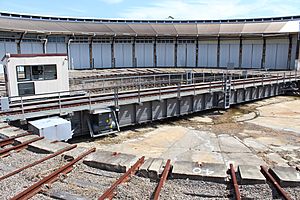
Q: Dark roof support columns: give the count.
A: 13